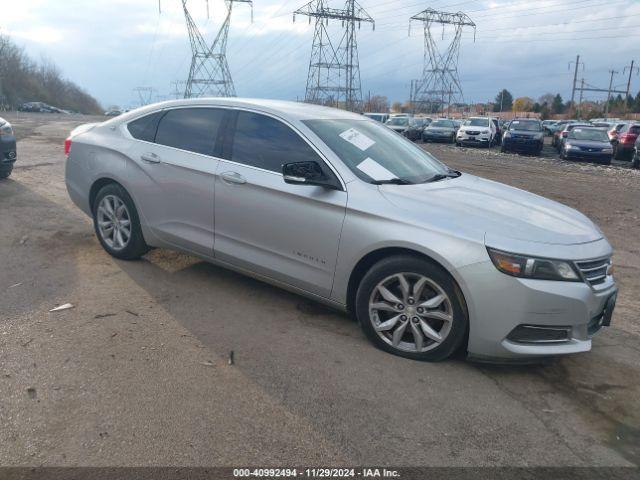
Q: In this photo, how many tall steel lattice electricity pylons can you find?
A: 3